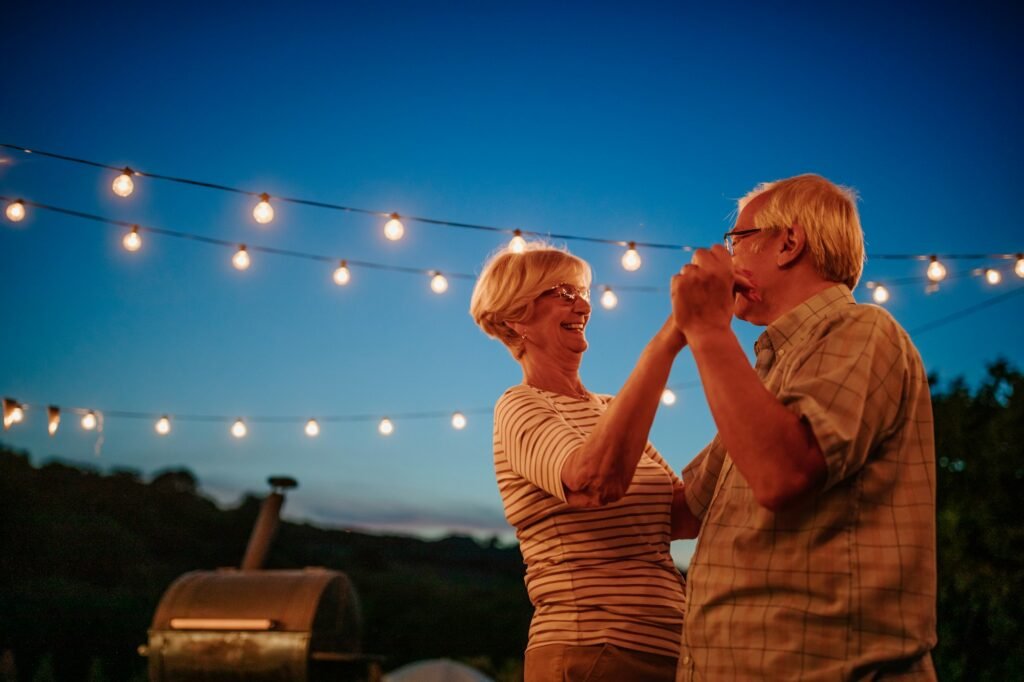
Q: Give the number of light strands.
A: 3